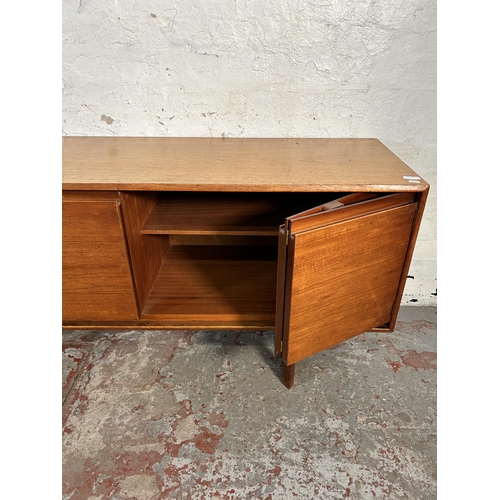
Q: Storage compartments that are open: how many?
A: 1